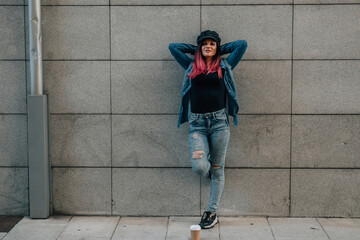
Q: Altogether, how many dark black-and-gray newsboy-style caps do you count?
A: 1